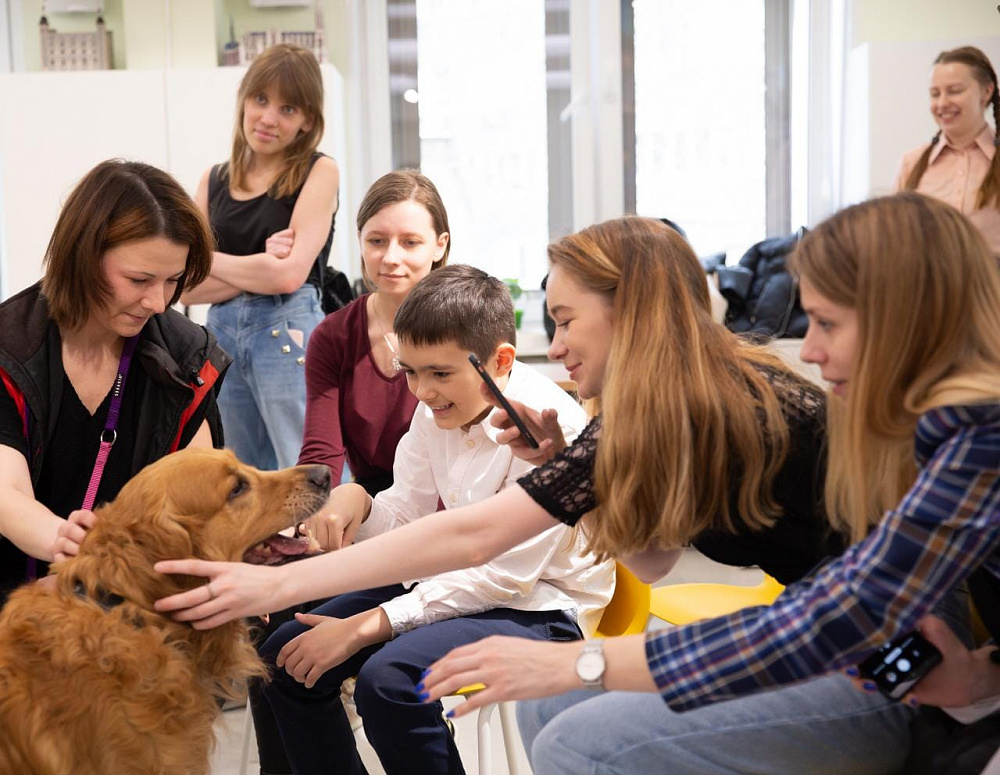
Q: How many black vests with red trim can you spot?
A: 1